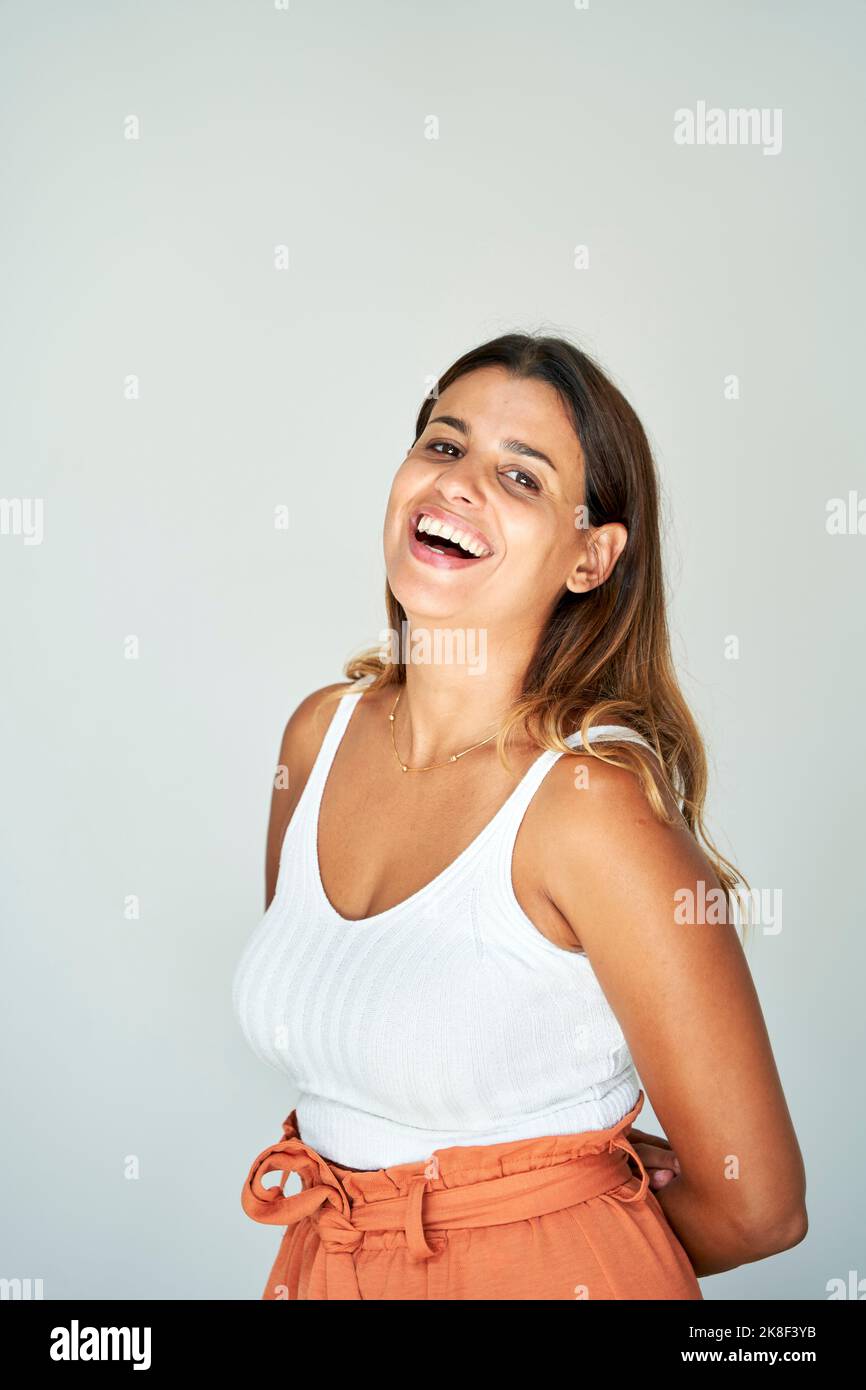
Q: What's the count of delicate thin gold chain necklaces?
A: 1